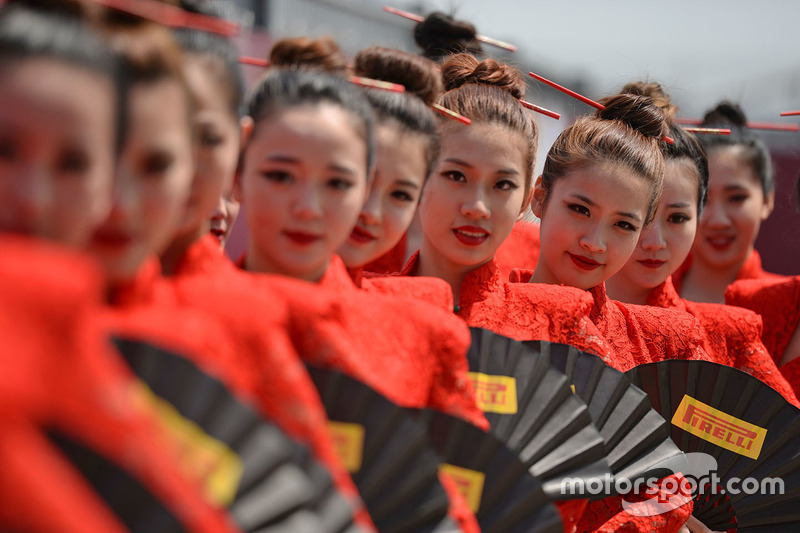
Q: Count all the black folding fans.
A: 7